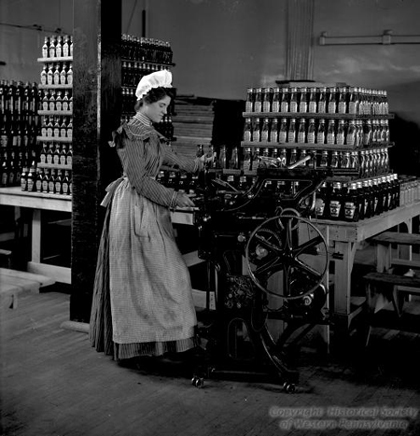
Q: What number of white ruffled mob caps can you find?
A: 1